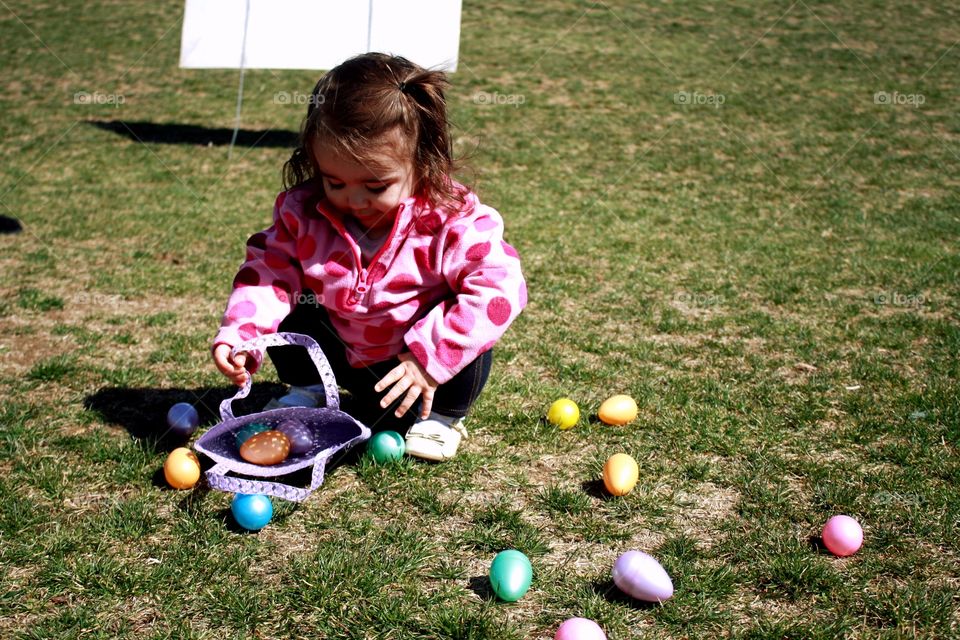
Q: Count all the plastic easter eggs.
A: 14